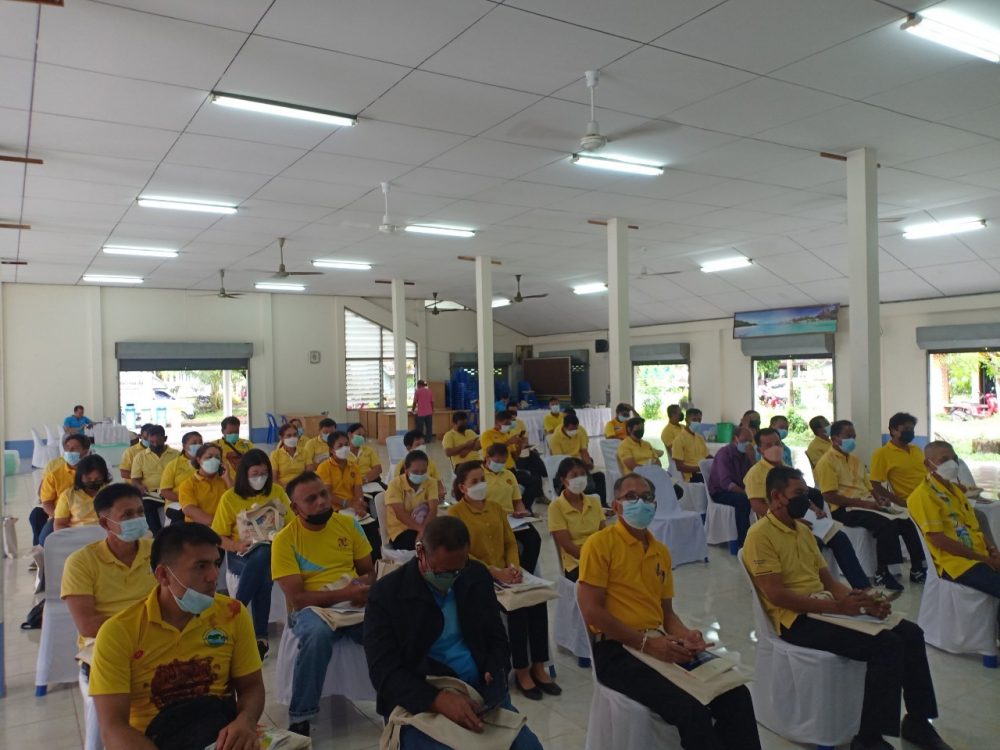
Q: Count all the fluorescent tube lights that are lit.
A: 13